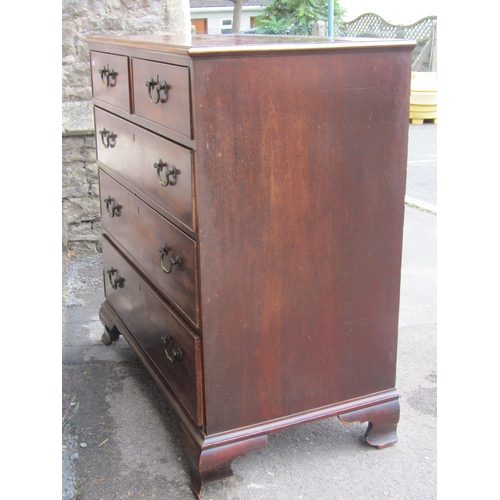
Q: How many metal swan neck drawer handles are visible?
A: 8